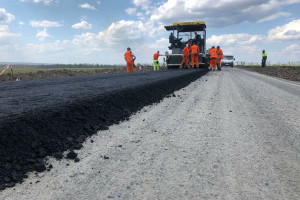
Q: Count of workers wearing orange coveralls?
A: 5